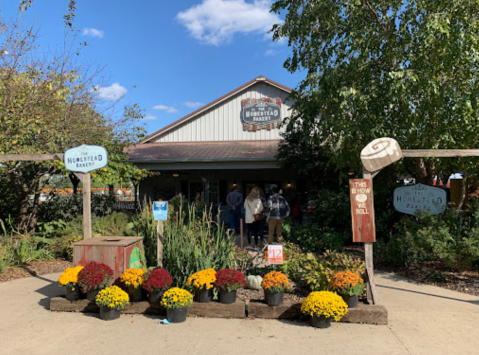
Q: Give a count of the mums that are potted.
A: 11